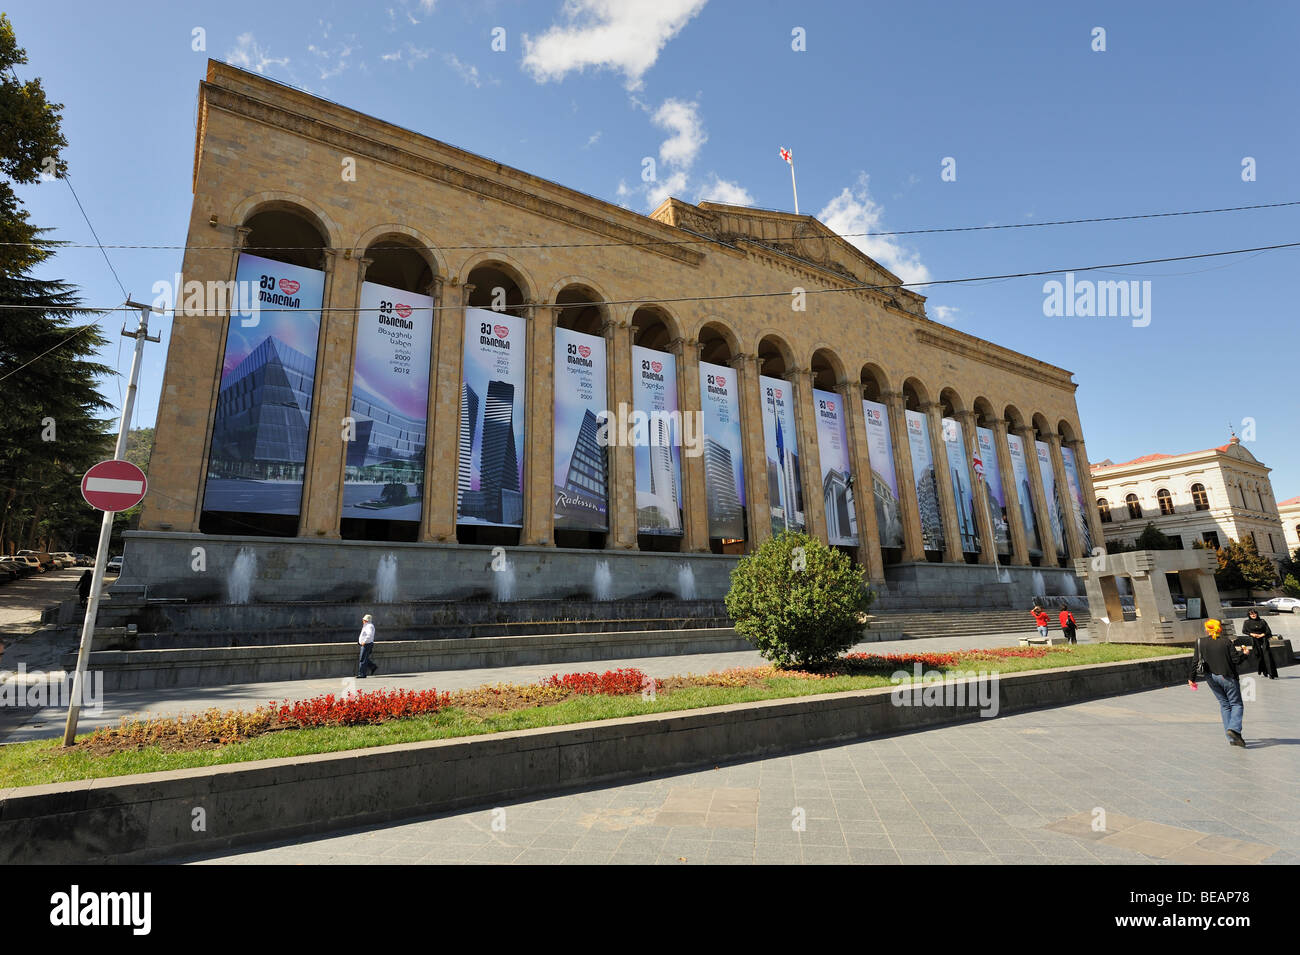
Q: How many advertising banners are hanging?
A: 15